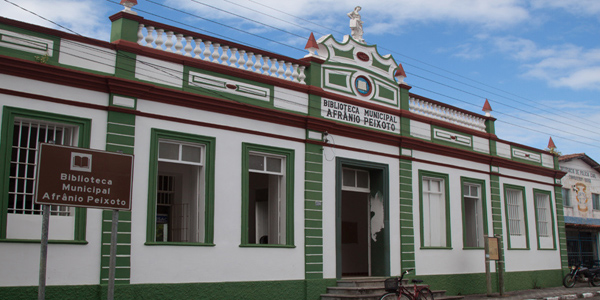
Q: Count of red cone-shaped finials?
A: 5